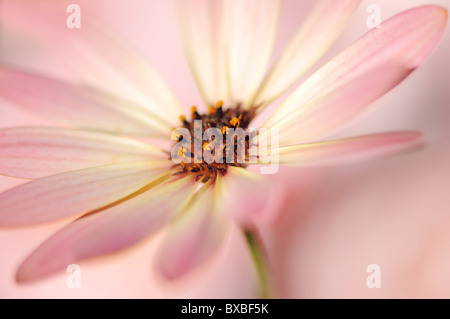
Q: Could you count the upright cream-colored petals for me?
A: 3